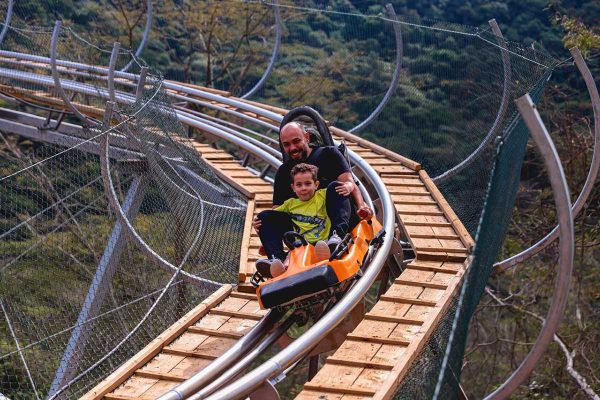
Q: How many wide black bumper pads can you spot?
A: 1